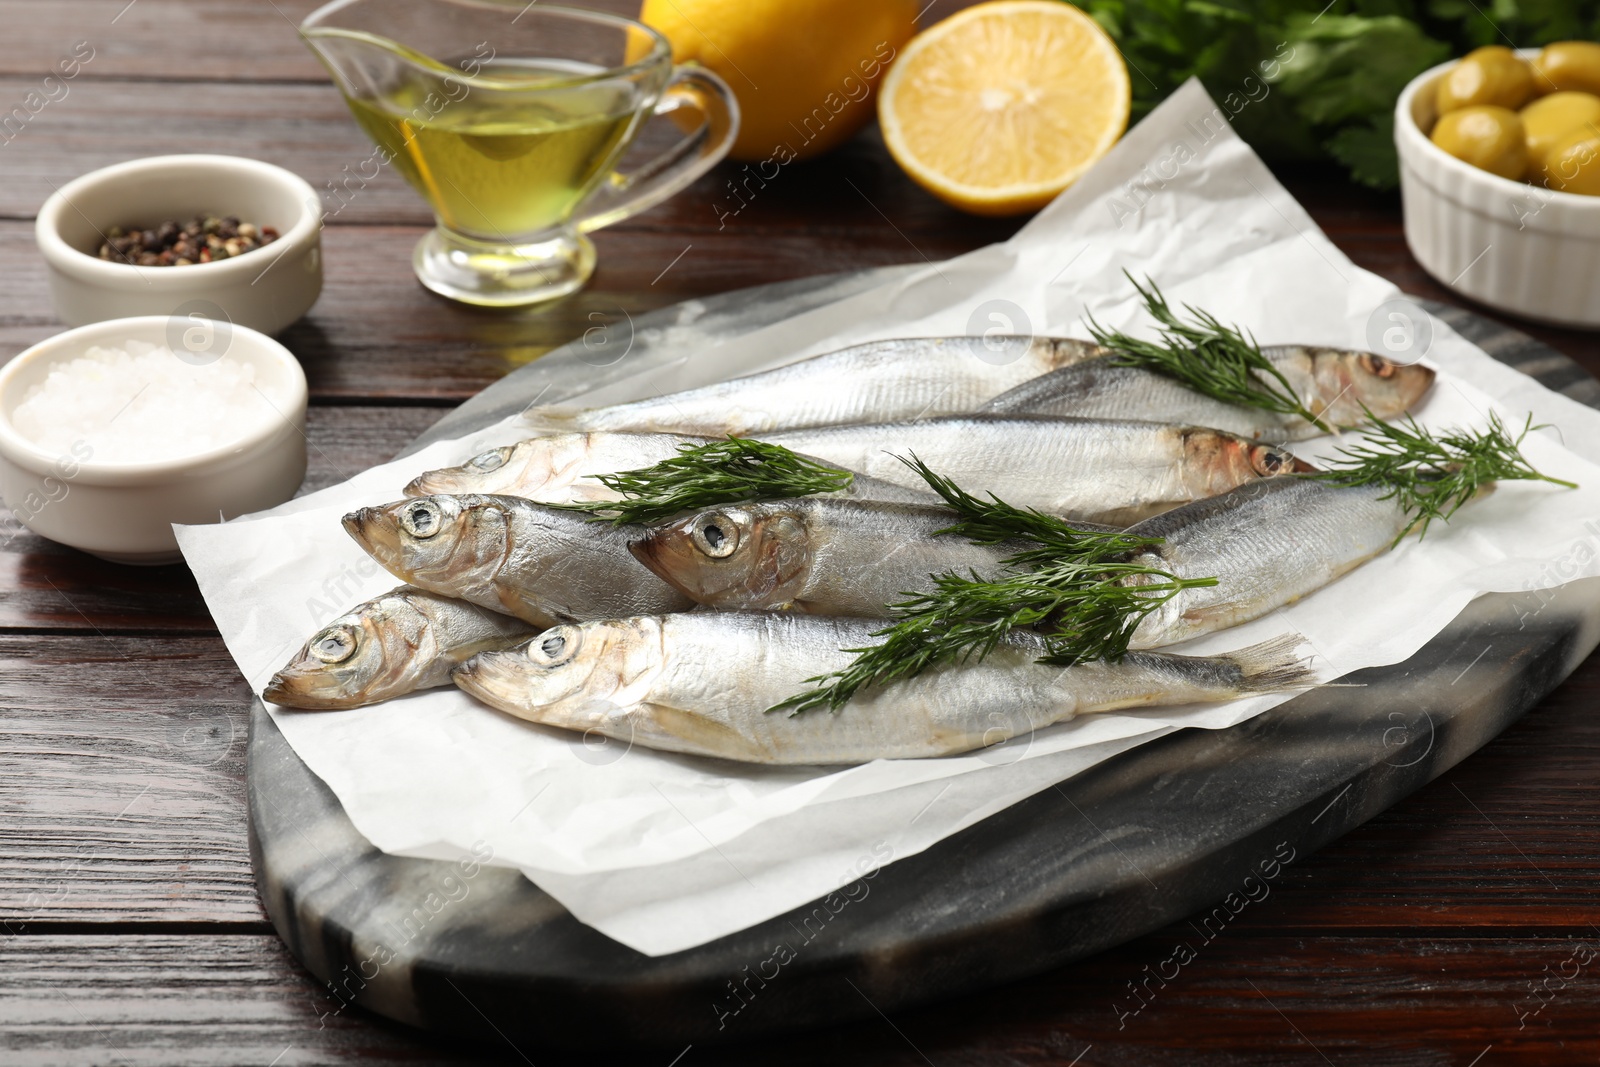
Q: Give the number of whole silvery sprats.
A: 9